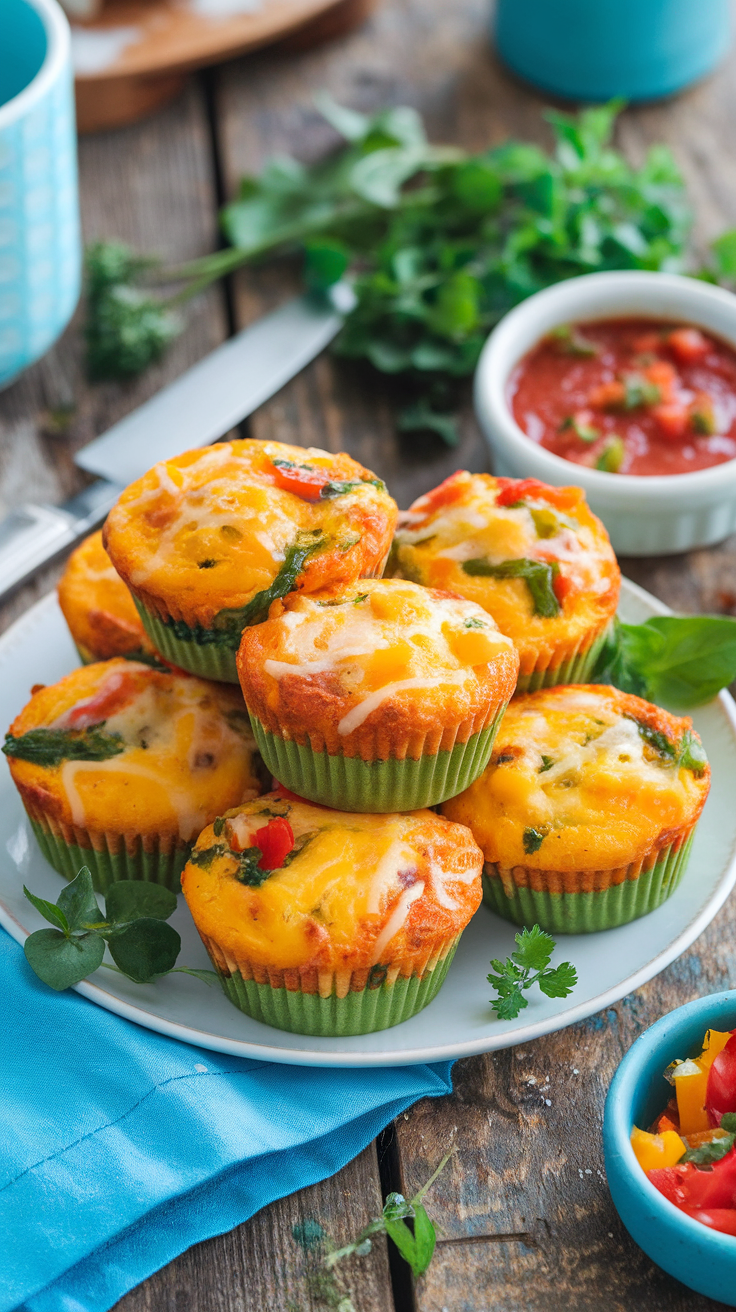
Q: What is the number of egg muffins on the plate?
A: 7